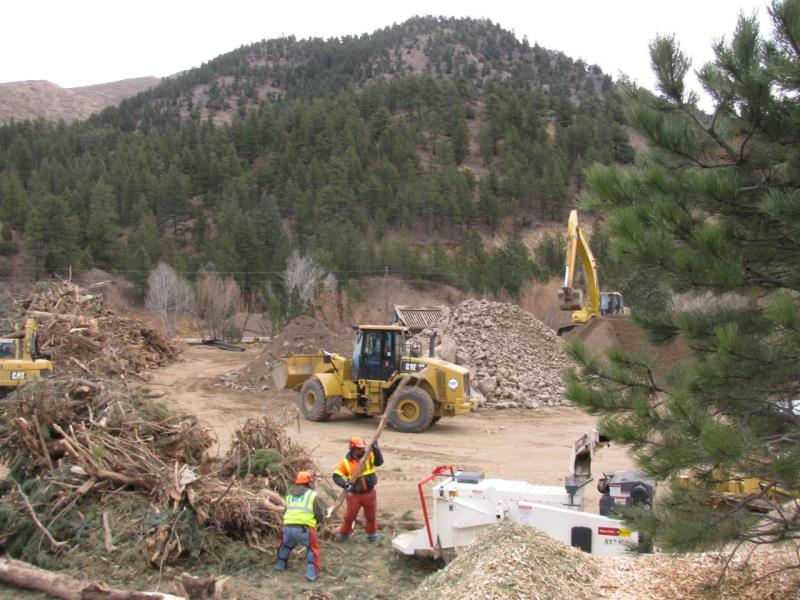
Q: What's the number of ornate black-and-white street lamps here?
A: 0